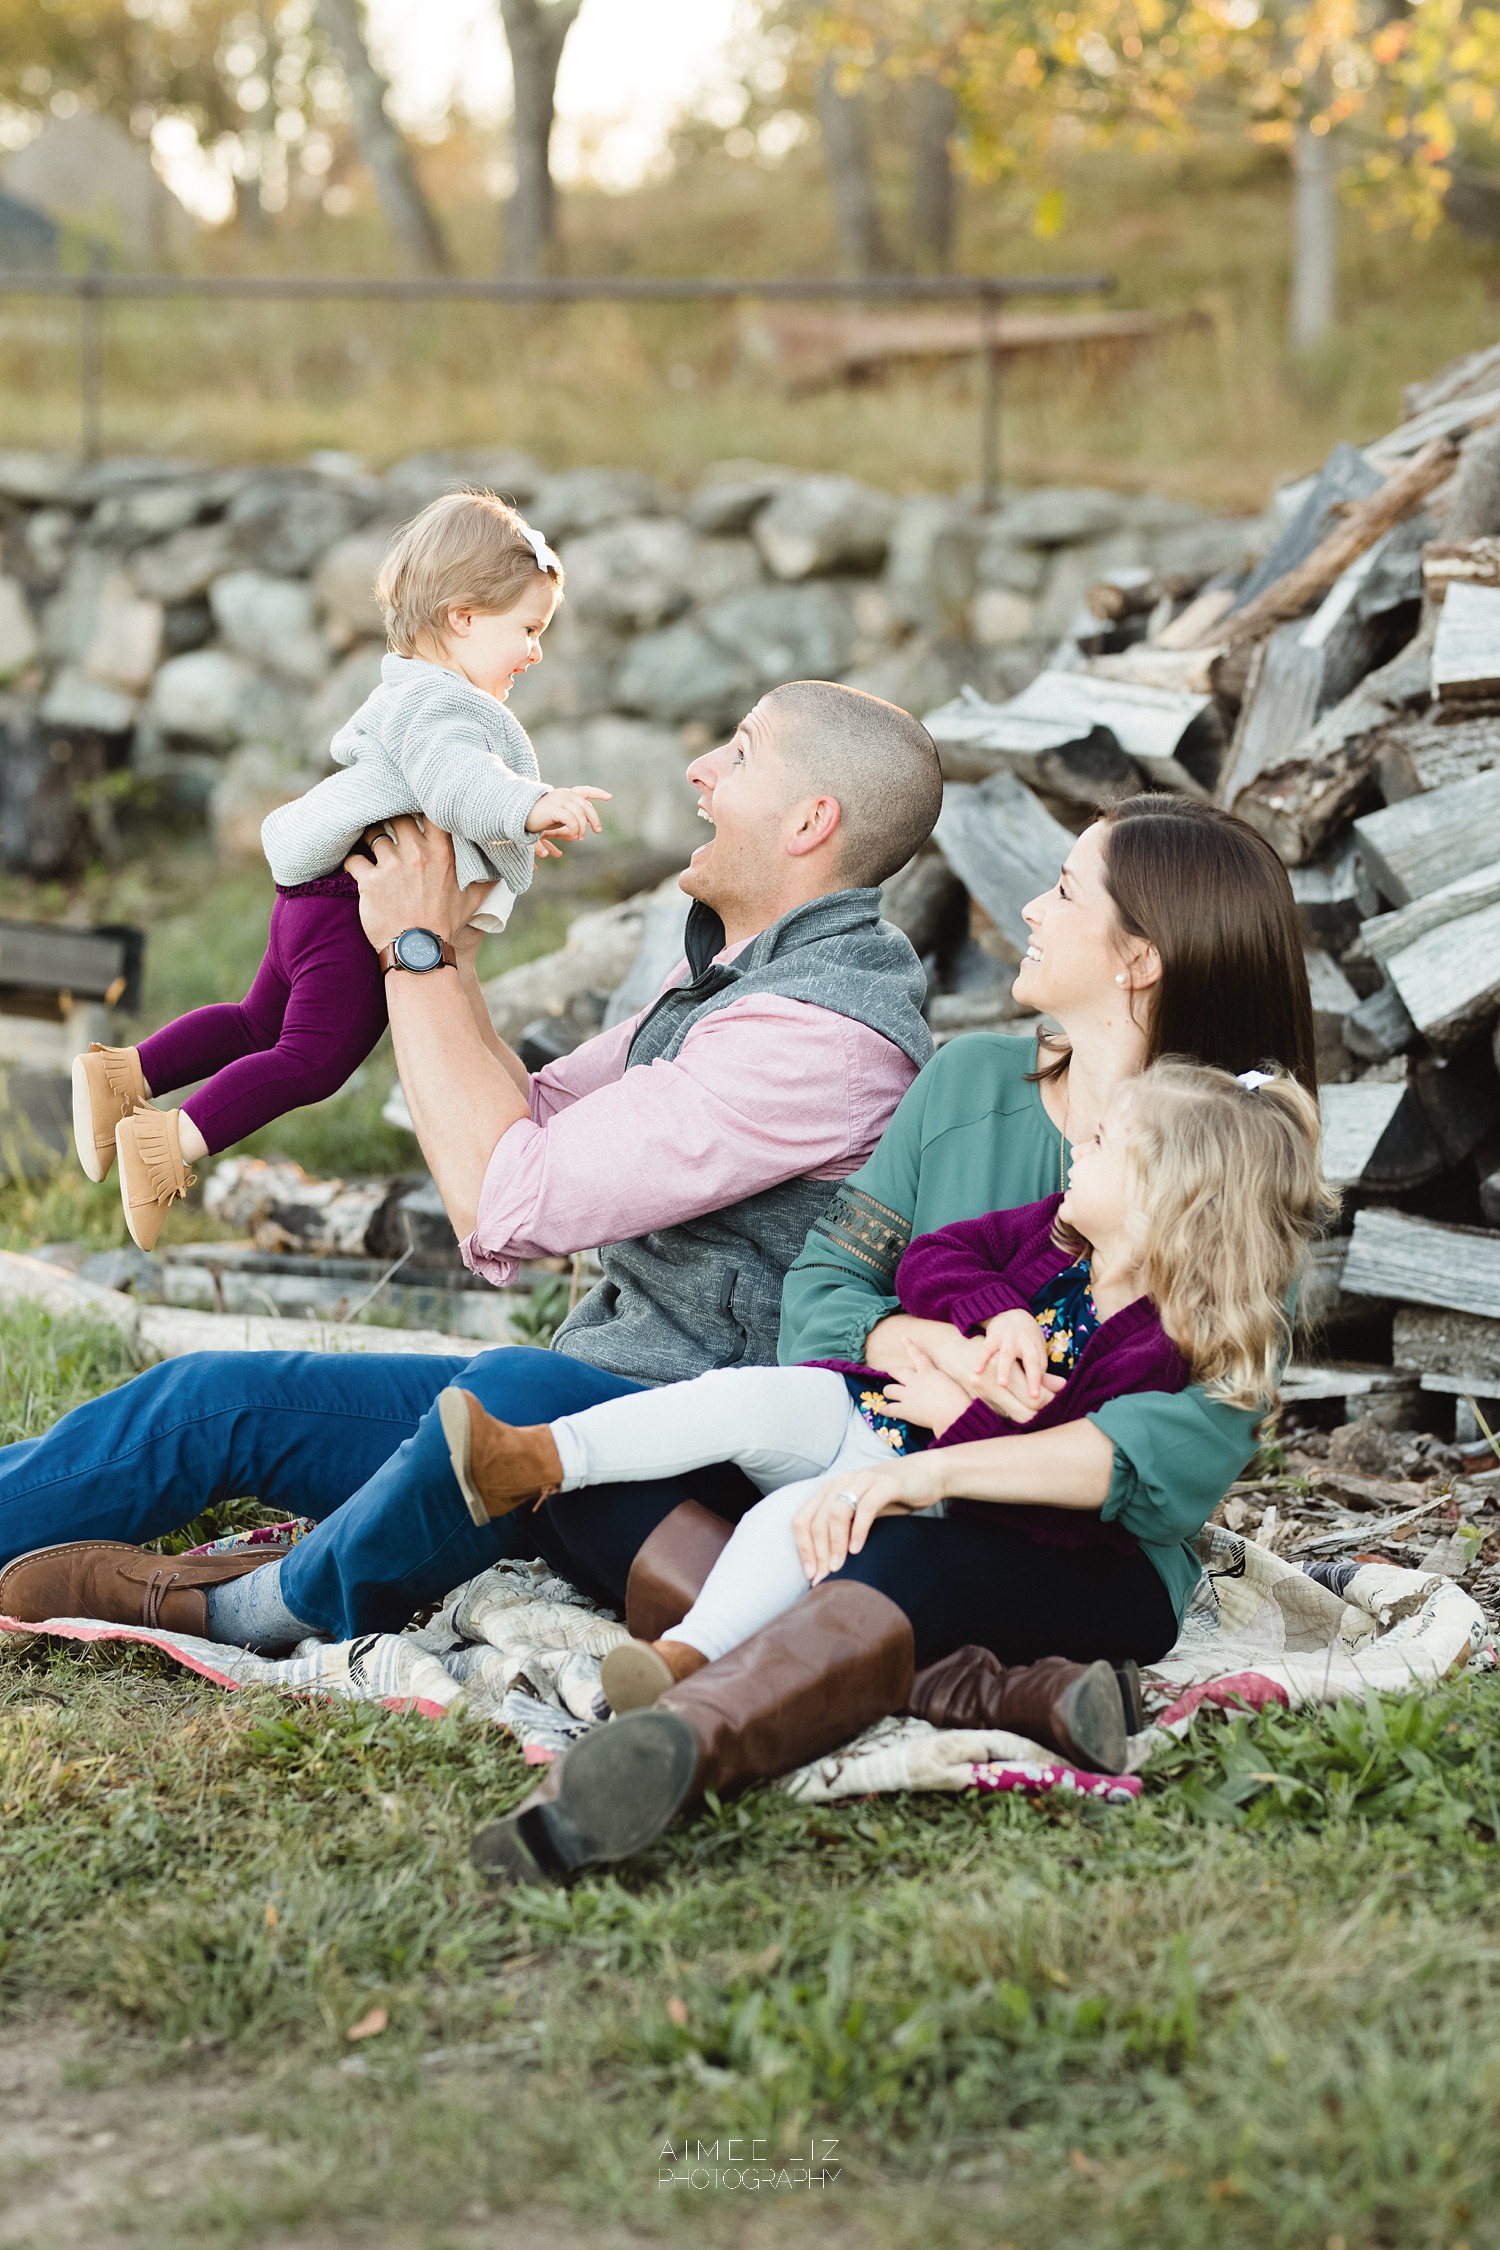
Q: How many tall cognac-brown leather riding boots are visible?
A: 2